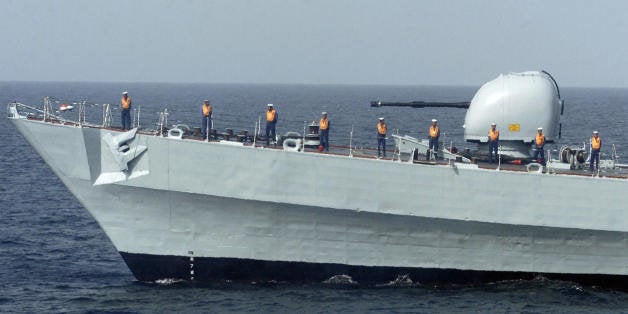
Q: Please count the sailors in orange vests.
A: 9